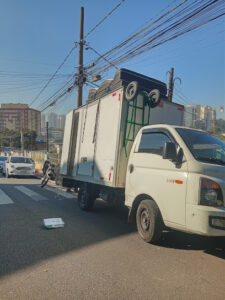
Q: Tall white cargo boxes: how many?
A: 1